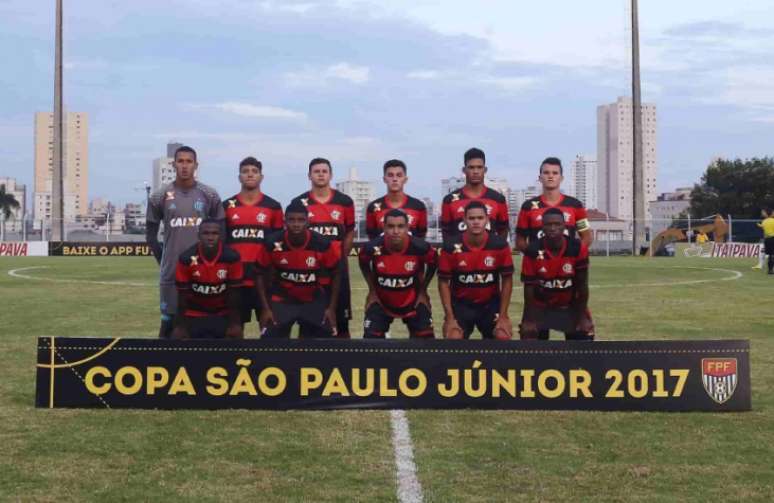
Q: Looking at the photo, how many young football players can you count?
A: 11